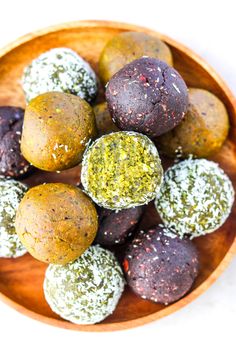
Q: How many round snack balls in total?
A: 14